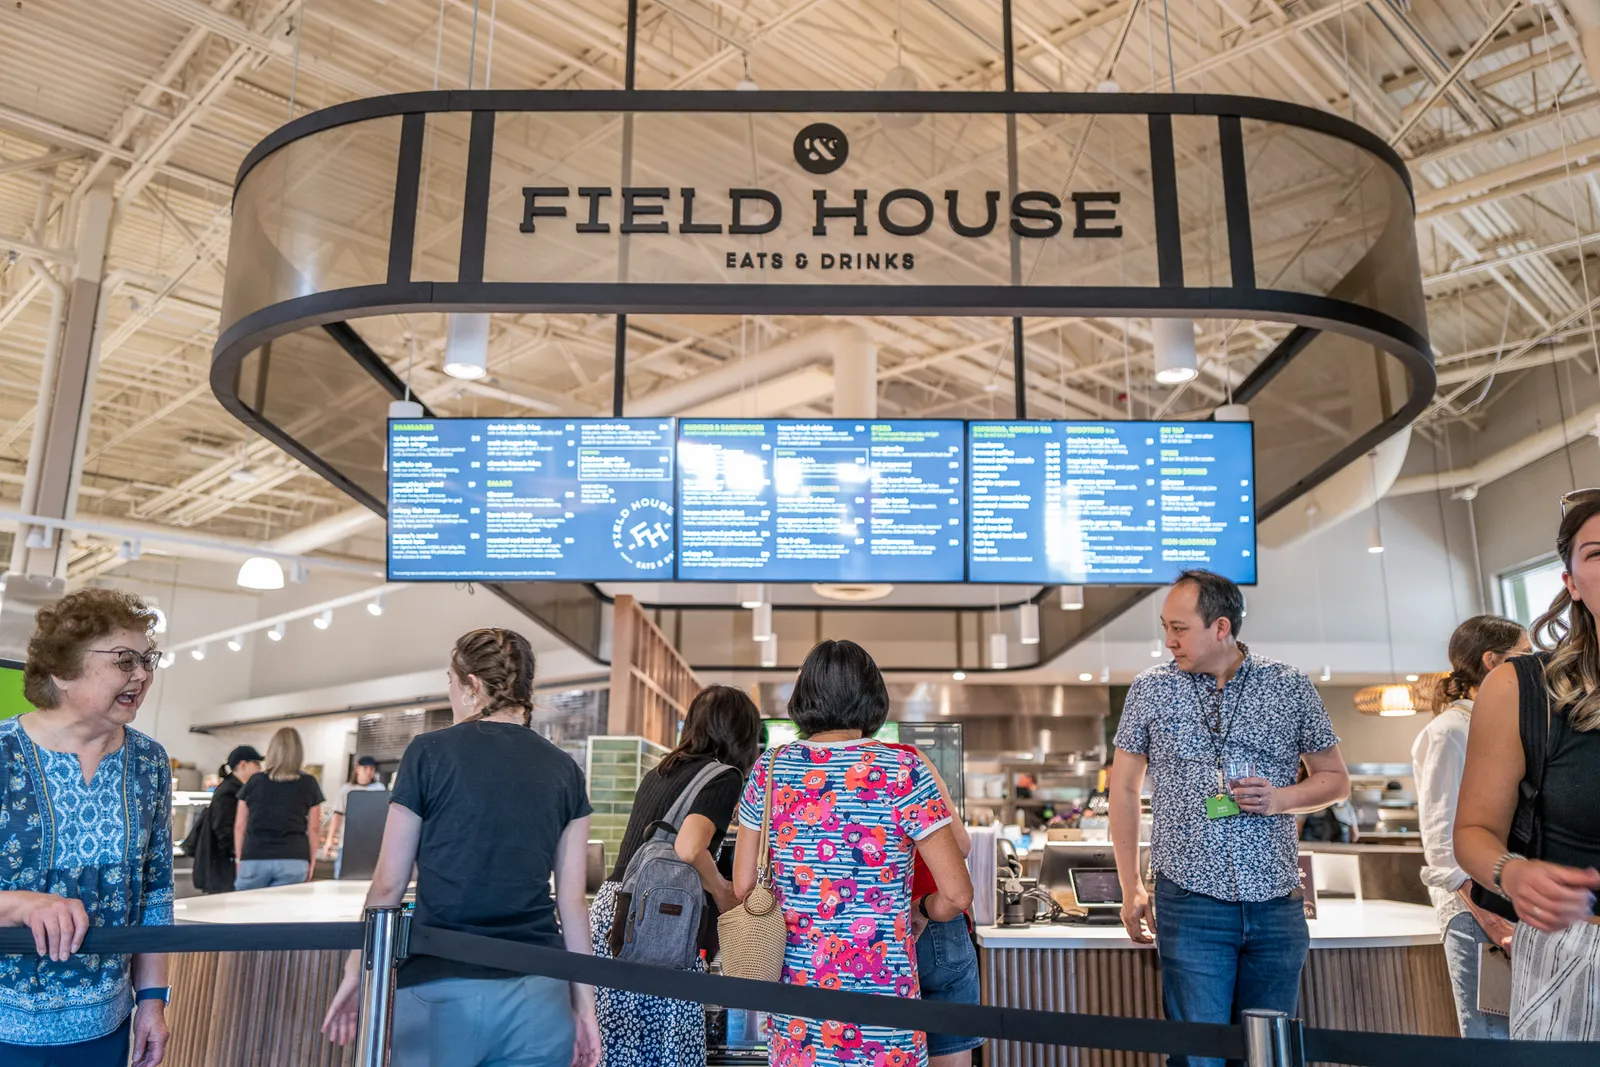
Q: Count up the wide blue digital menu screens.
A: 3